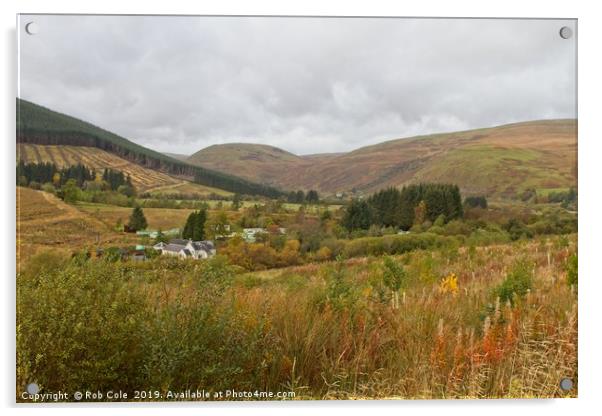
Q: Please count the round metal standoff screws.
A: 4